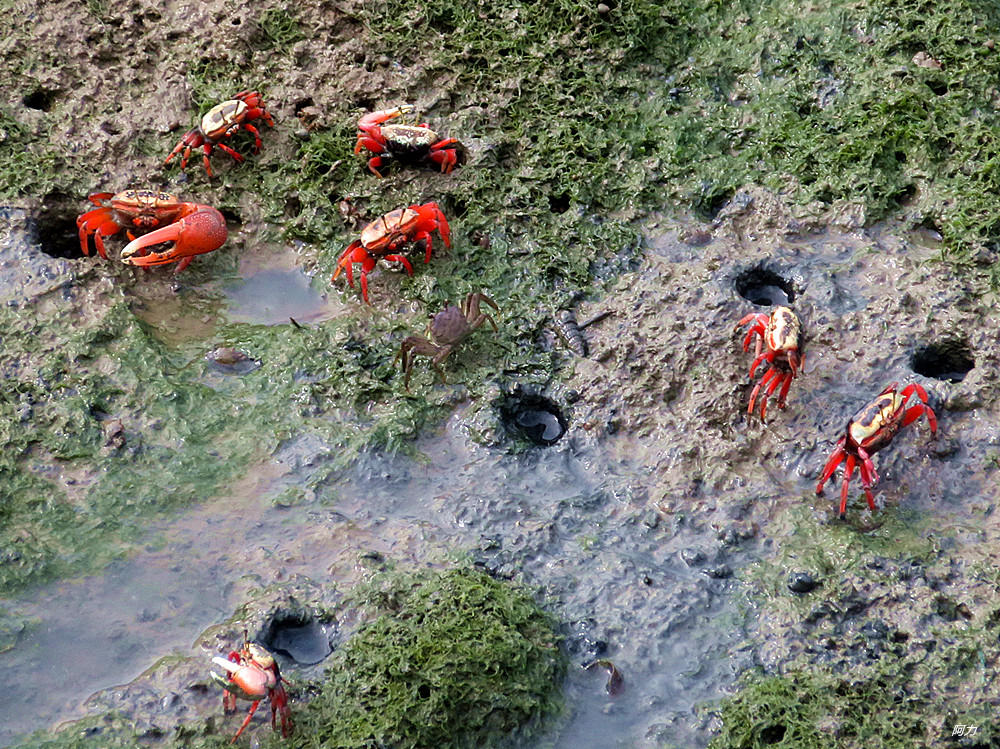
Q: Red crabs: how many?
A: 7